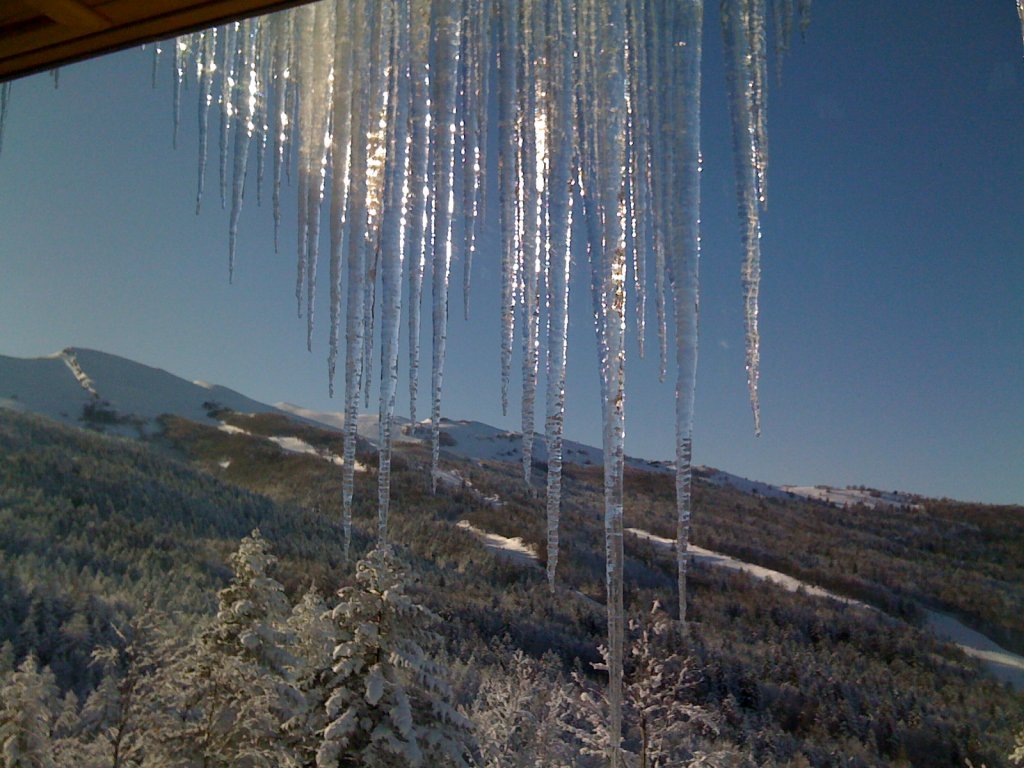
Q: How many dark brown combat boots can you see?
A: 0